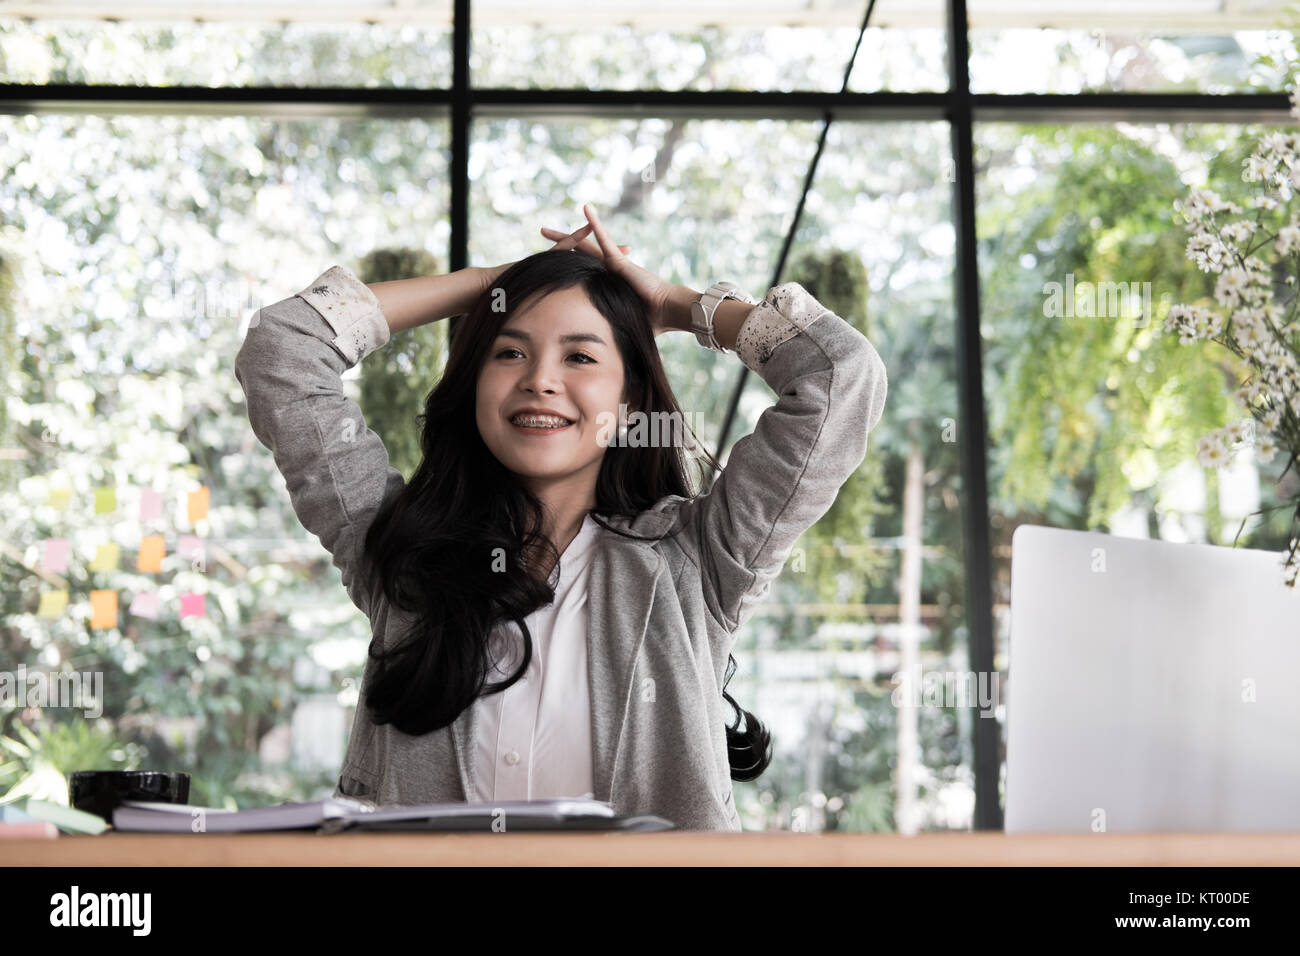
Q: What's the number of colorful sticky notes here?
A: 12